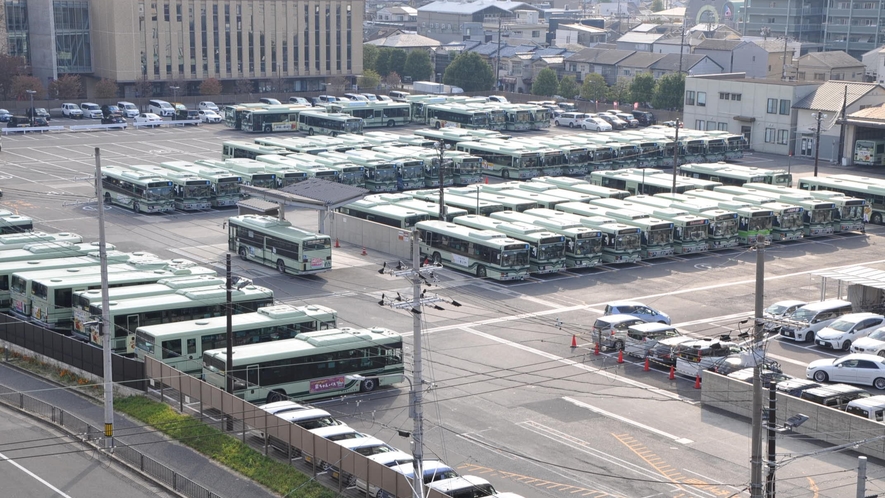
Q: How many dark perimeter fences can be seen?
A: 1